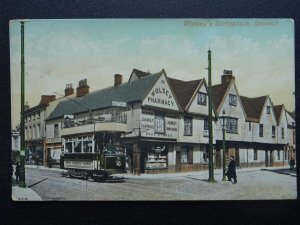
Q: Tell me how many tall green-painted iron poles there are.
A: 2